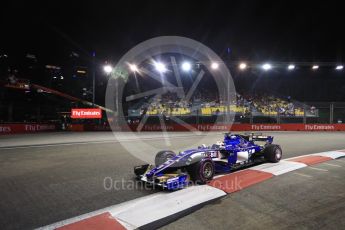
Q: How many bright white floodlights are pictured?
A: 10